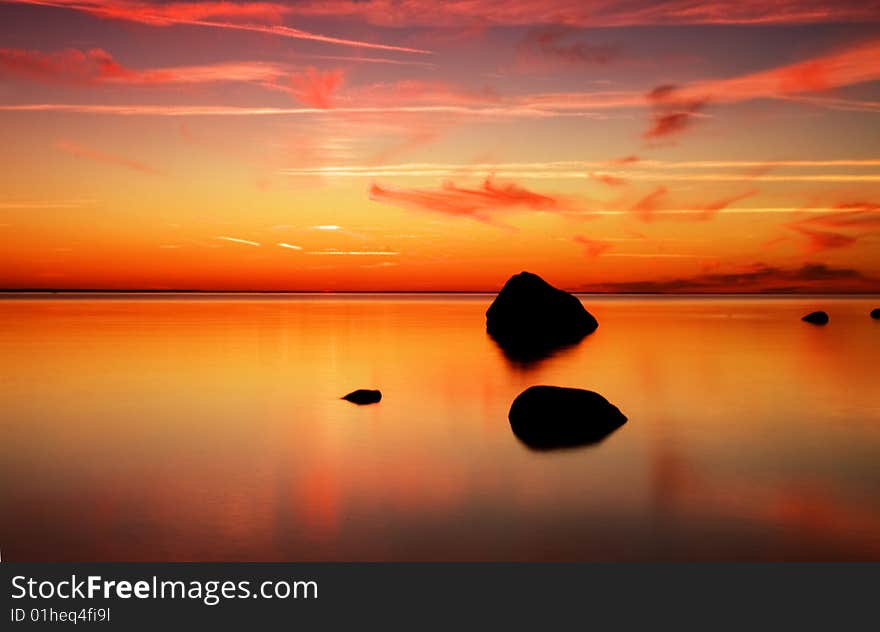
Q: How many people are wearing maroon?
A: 0